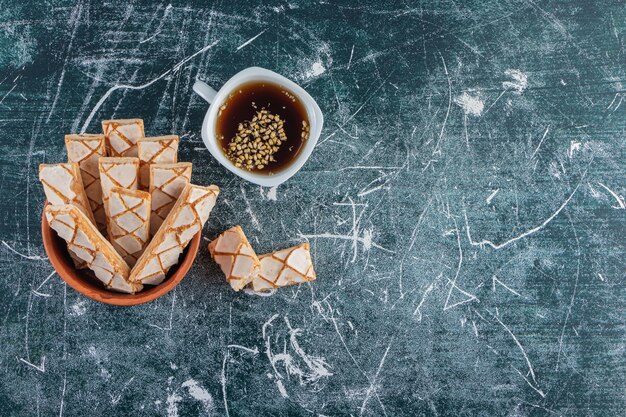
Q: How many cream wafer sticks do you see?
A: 11